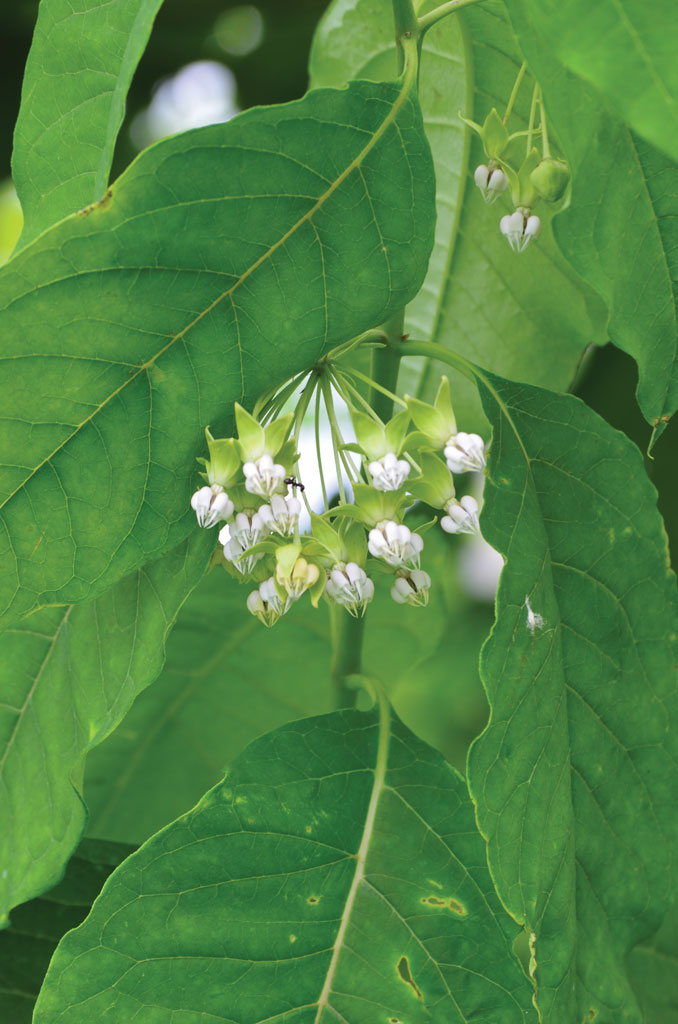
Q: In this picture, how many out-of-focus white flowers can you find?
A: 2